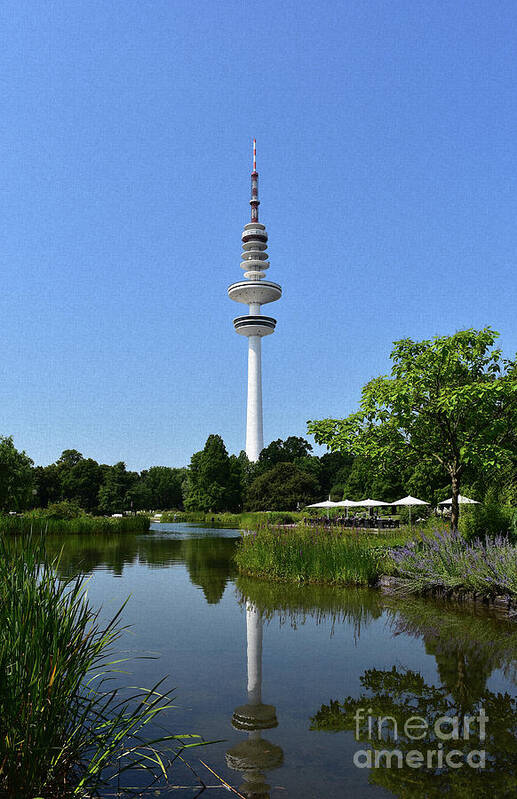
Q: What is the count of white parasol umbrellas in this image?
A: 5